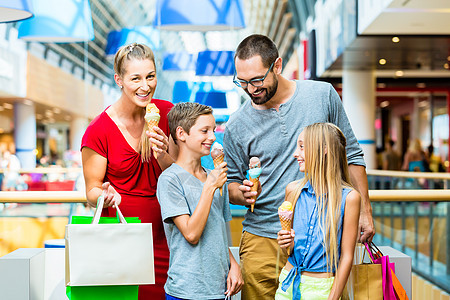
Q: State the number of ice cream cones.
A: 4